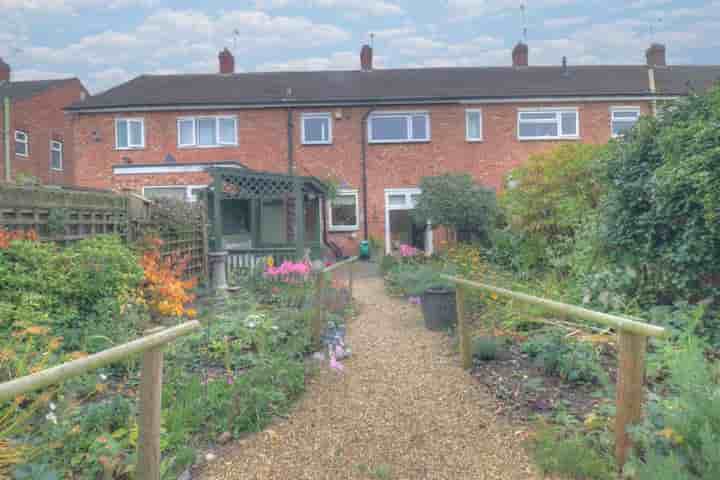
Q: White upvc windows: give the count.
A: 11